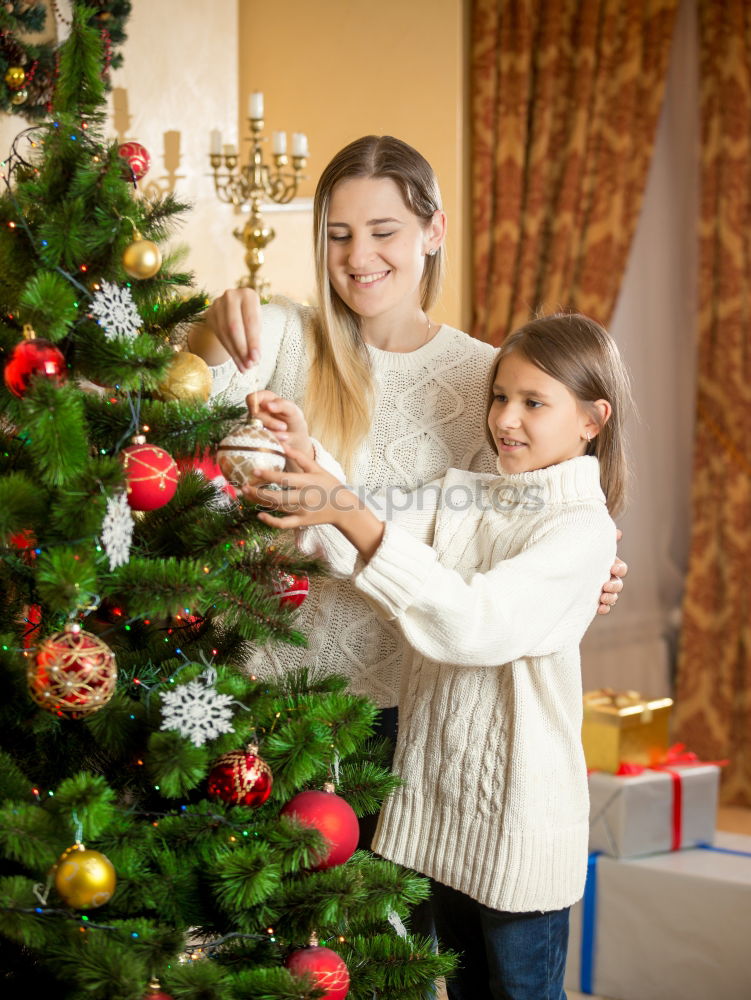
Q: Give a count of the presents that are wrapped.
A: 3